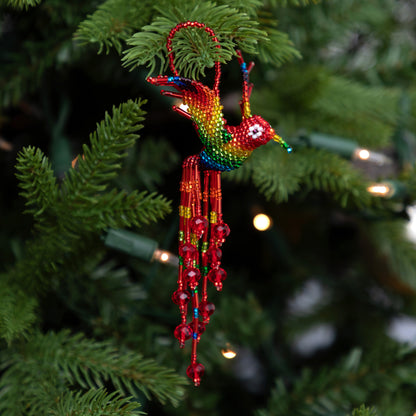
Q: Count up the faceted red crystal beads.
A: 11